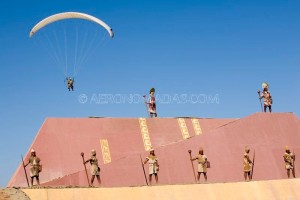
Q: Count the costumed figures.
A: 8